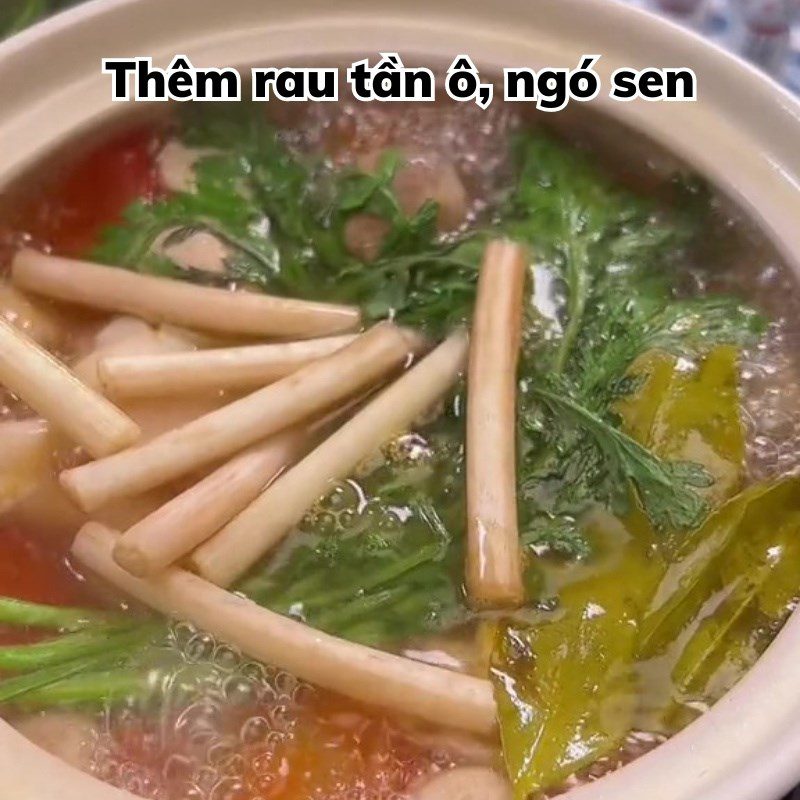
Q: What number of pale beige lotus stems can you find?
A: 8